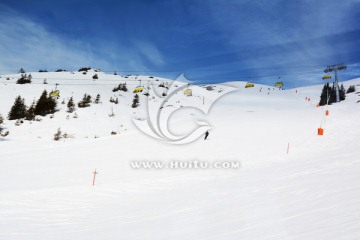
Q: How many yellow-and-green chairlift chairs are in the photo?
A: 6